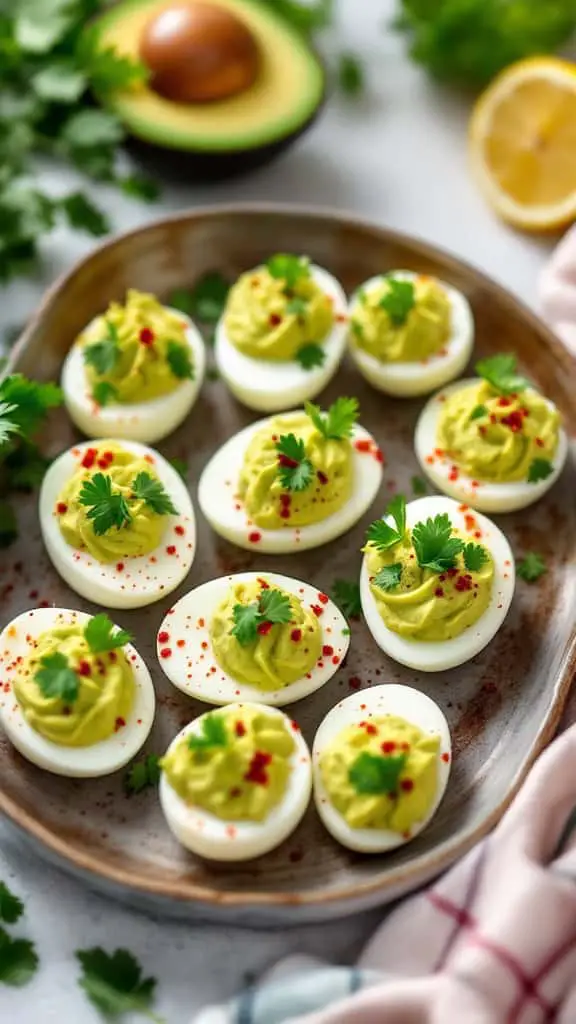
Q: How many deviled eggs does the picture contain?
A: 11